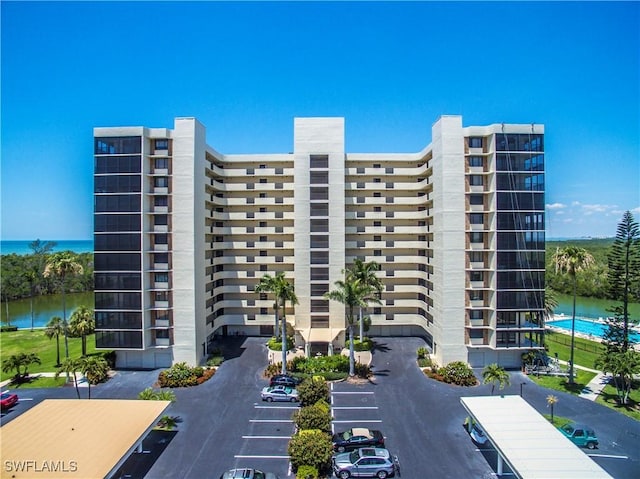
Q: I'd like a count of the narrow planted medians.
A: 1